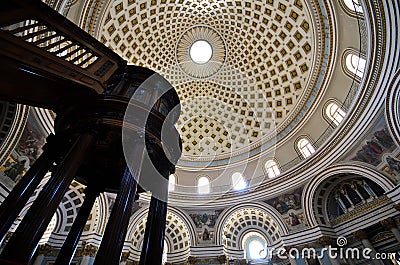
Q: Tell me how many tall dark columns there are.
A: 5